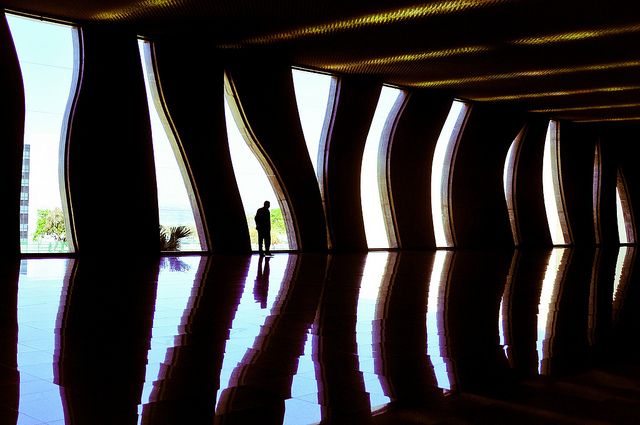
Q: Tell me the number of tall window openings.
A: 10